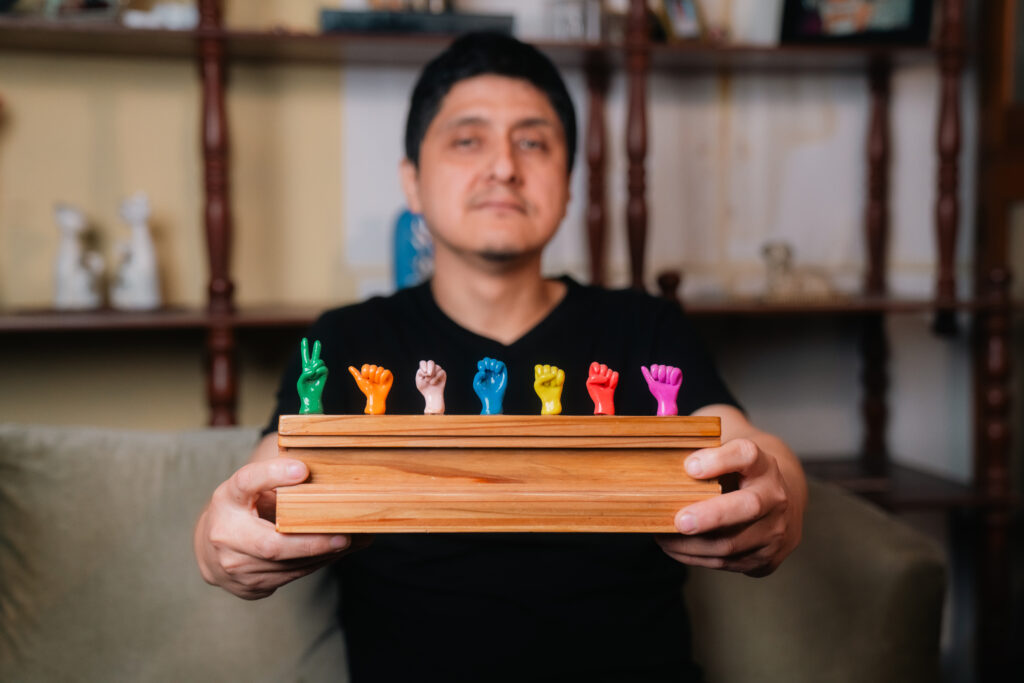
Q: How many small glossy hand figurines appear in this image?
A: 7